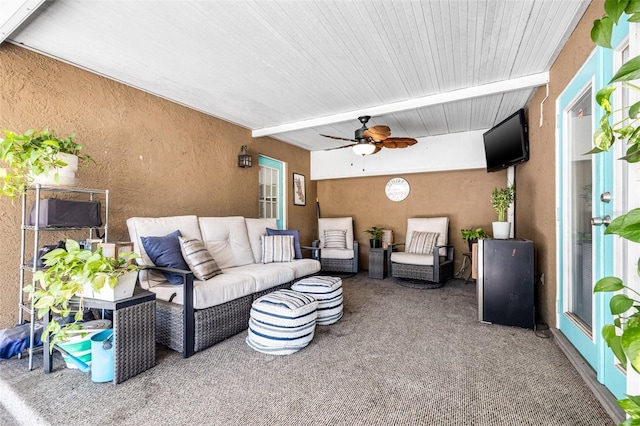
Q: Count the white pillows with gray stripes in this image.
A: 4